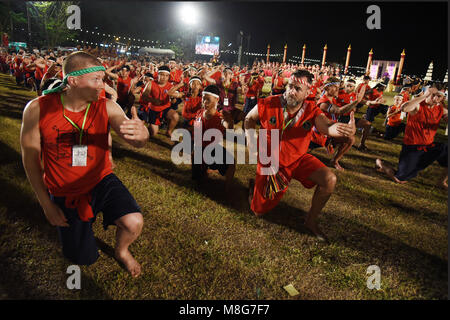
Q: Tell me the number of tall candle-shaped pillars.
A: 7